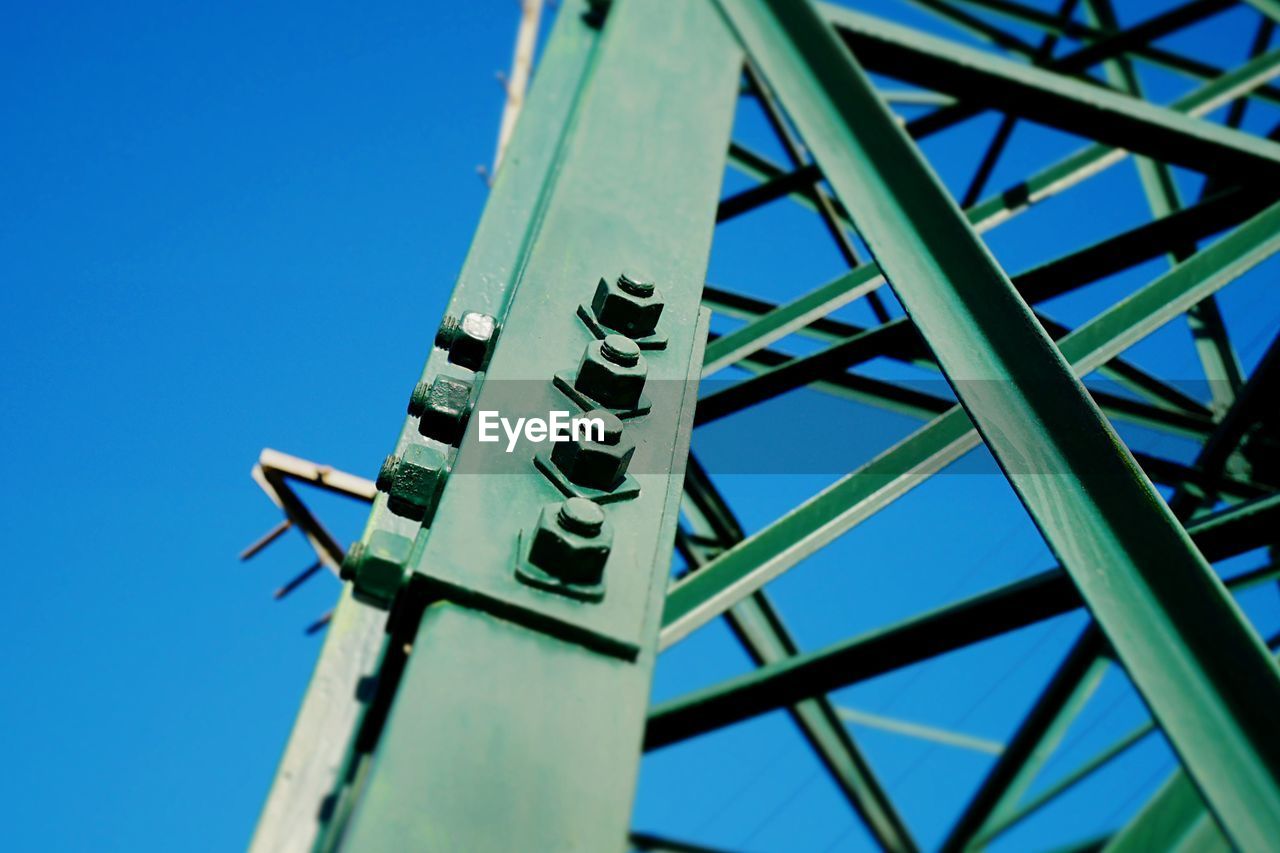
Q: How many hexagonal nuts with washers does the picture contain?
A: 4